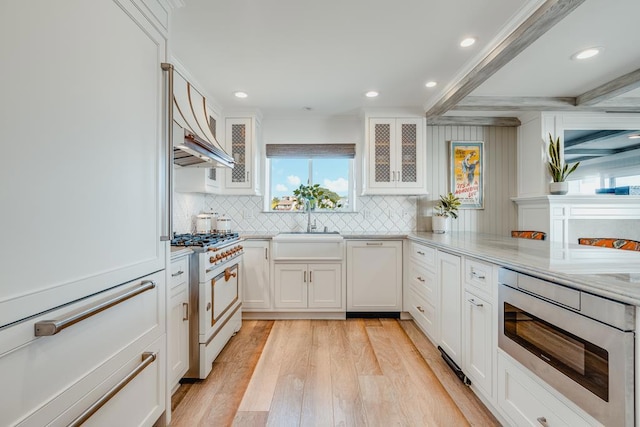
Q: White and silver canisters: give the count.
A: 3